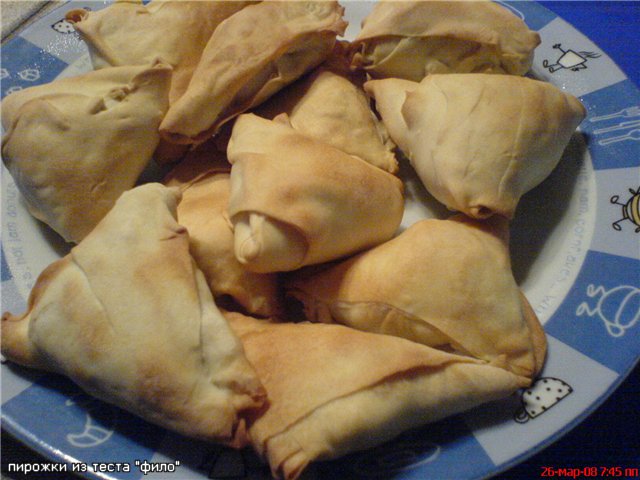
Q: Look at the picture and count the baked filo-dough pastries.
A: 11